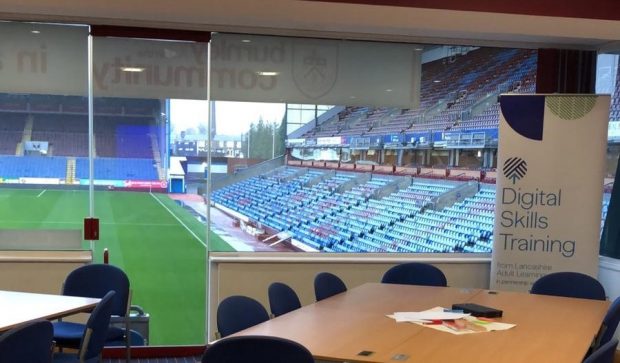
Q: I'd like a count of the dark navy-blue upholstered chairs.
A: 11